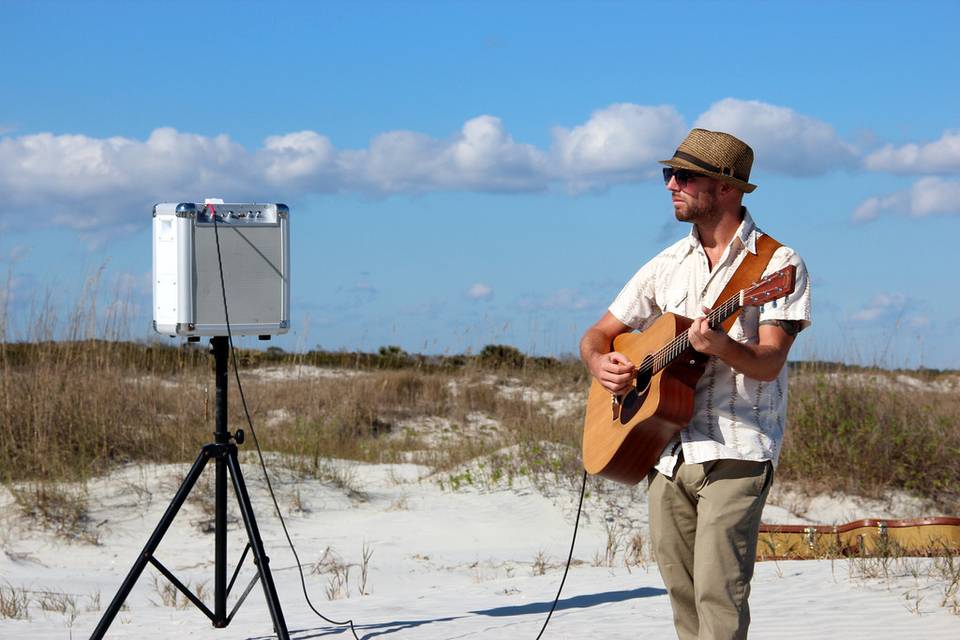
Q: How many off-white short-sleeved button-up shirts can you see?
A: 1